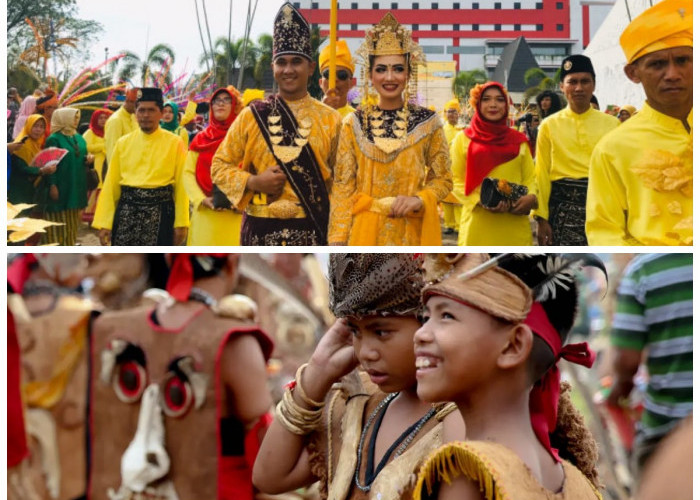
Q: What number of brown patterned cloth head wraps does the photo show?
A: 1